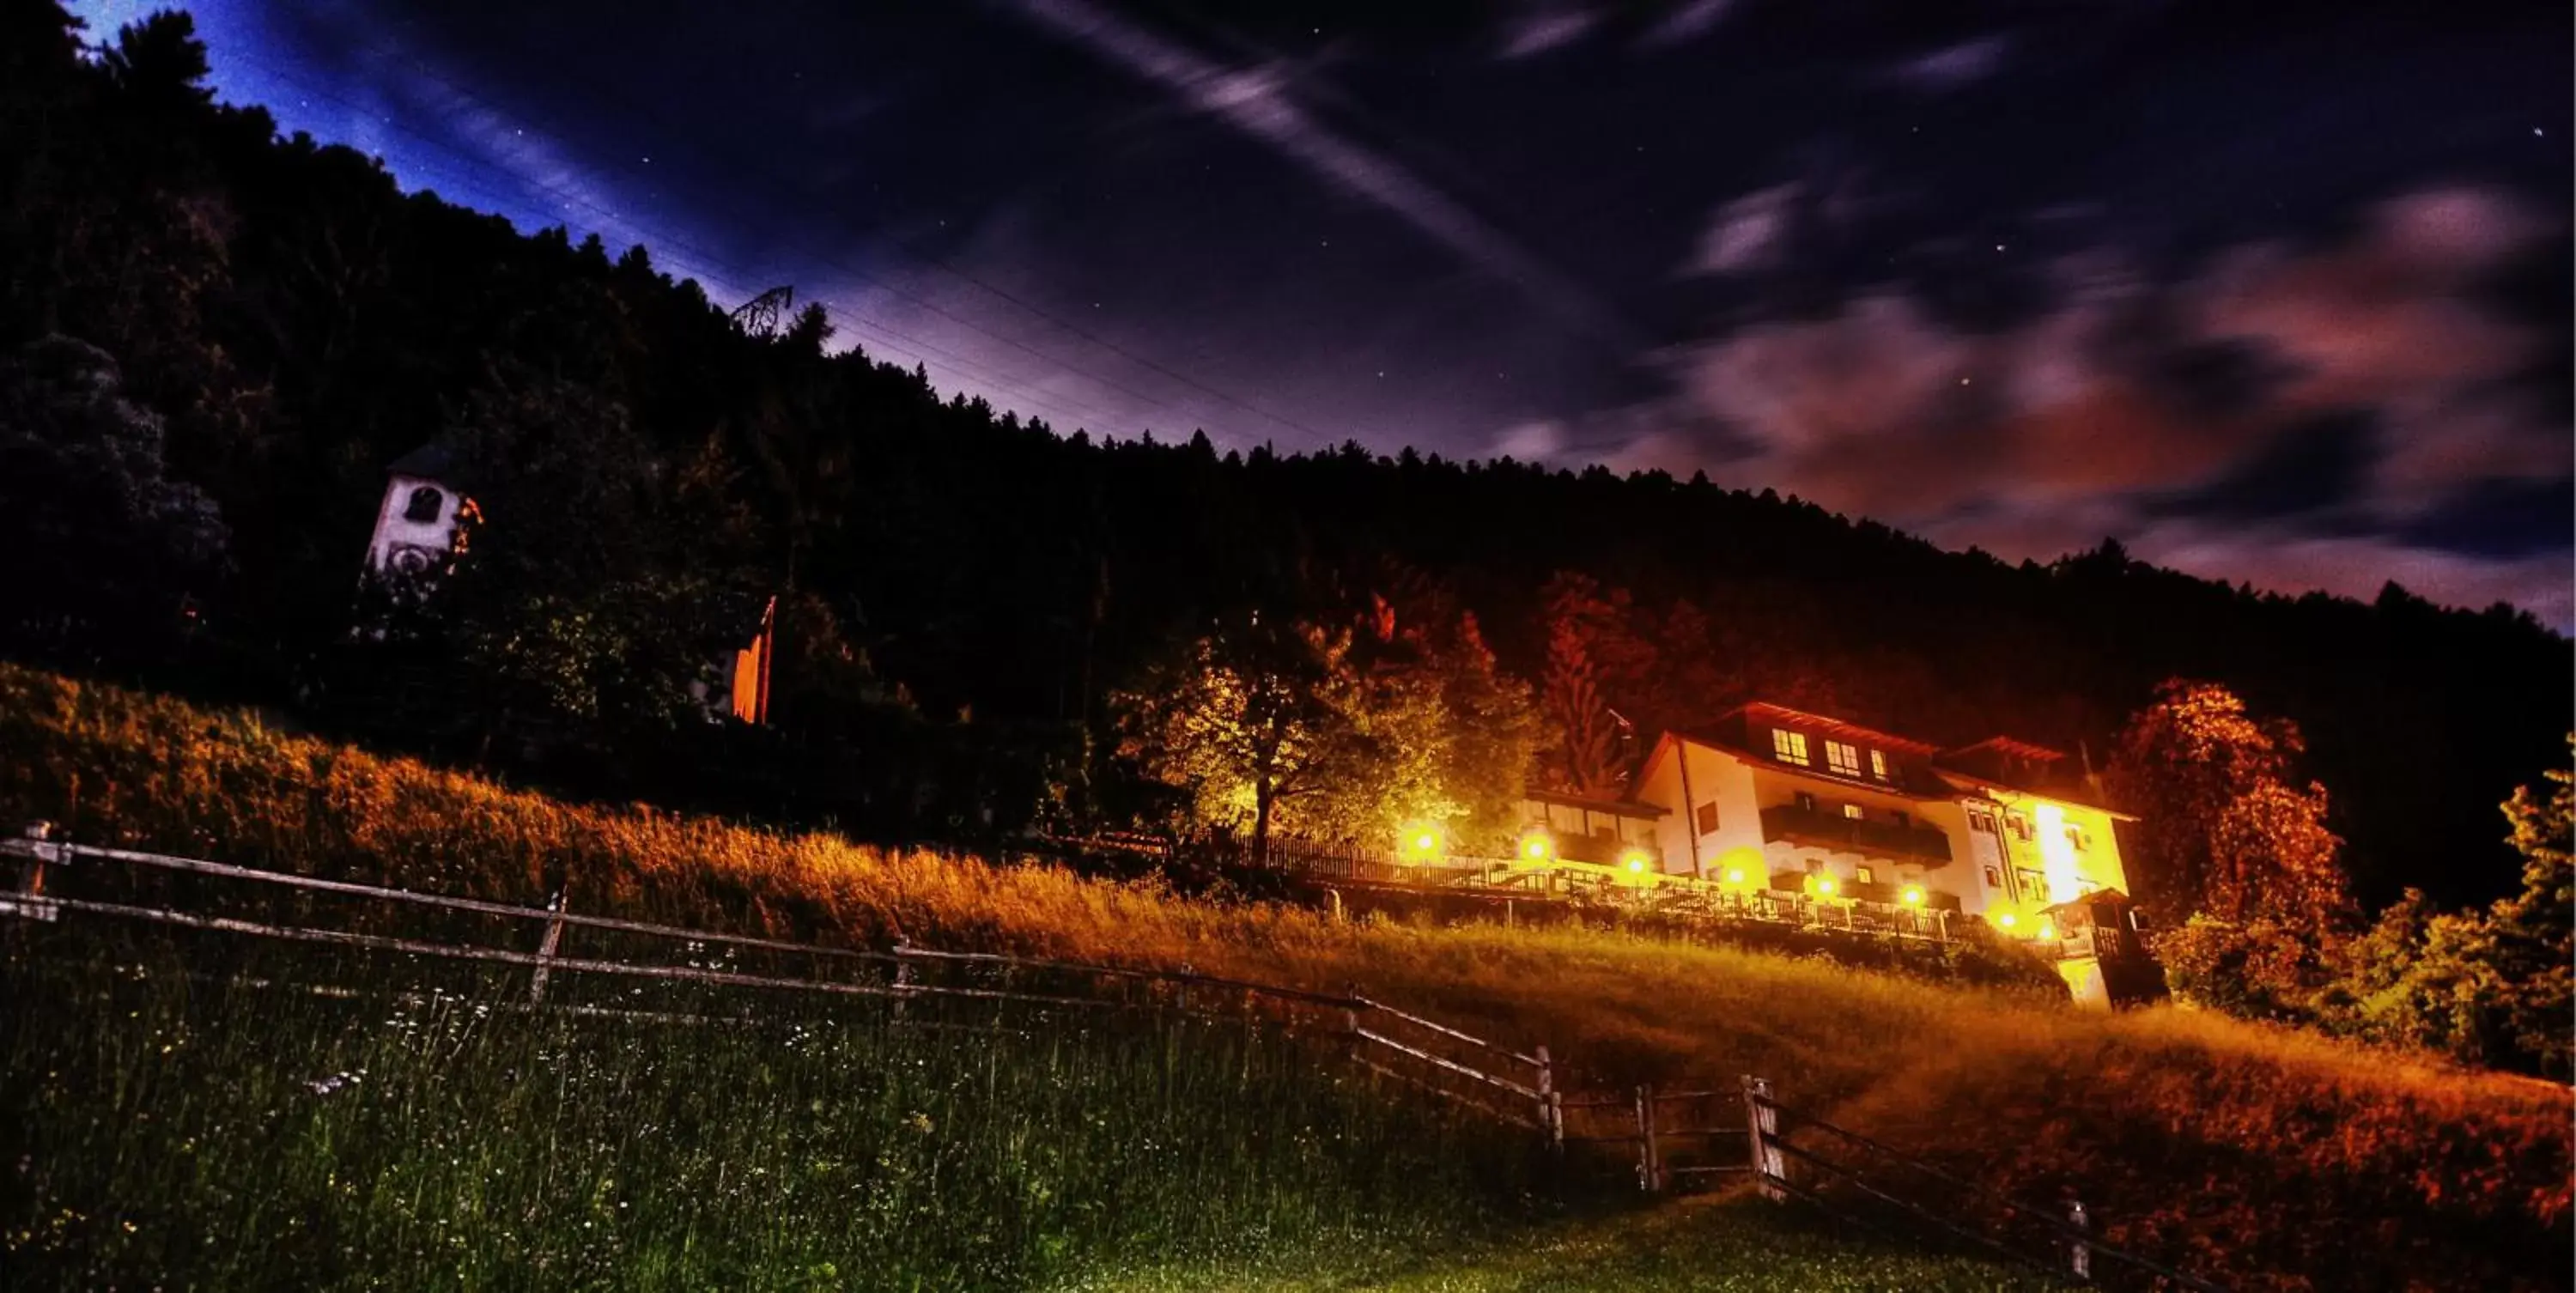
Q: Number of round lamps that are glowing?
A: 8